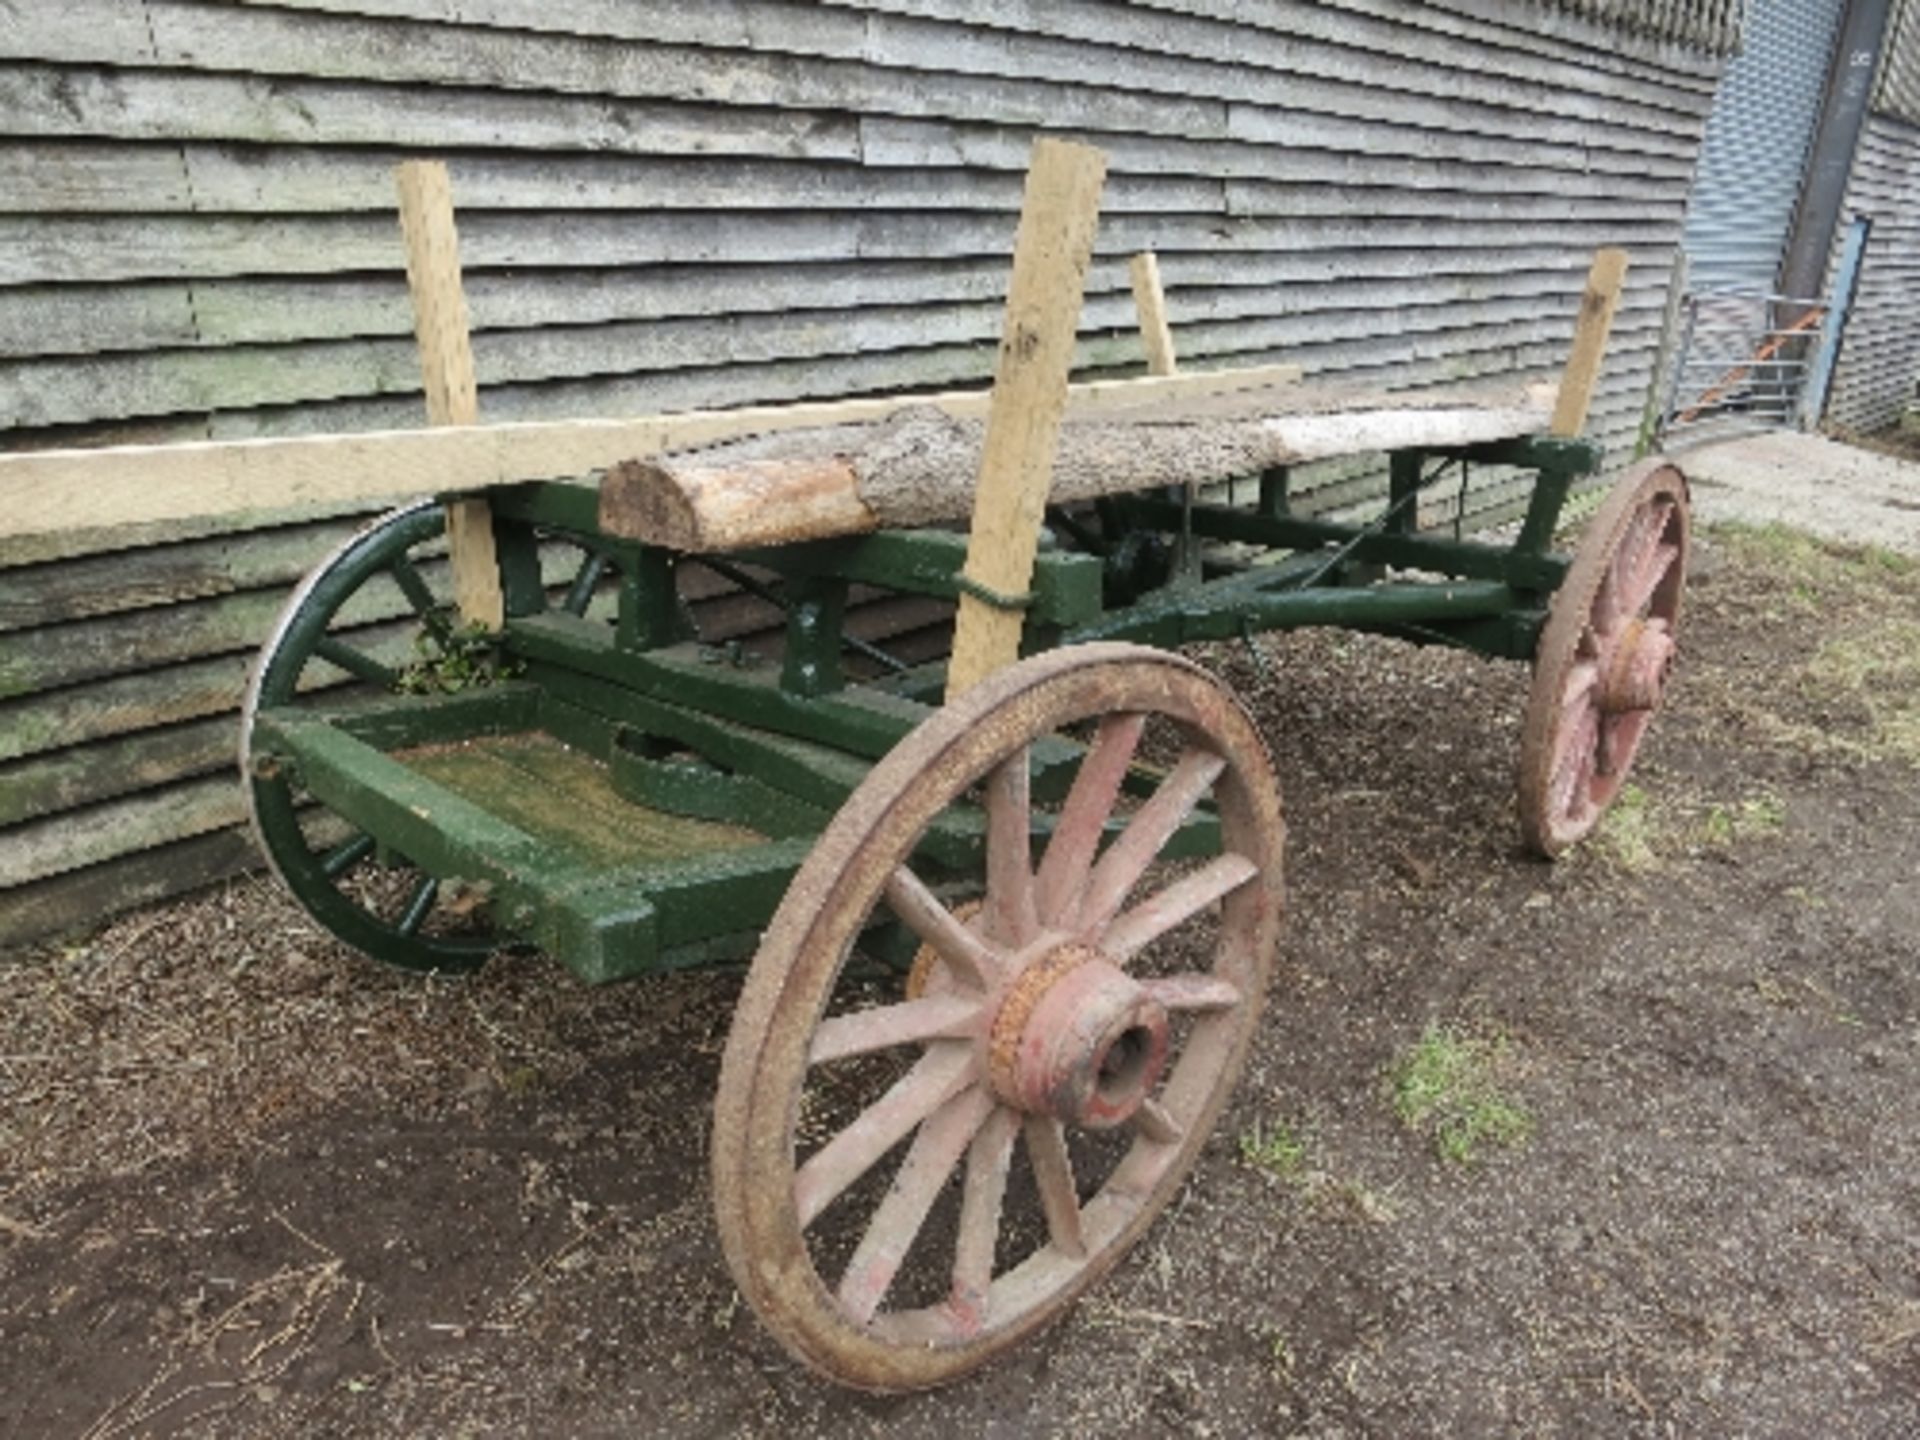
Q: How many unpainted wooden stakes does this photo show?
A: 4